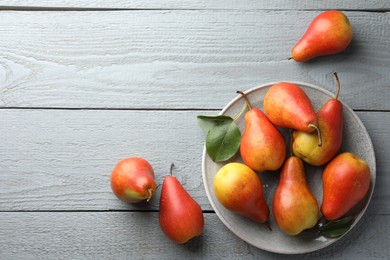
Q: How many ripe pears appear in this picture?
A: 9